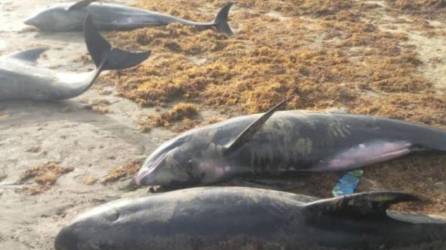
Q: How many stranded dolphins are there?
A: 4